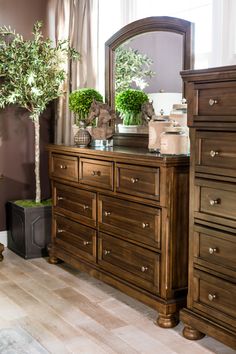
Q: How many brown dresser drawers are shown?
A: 12